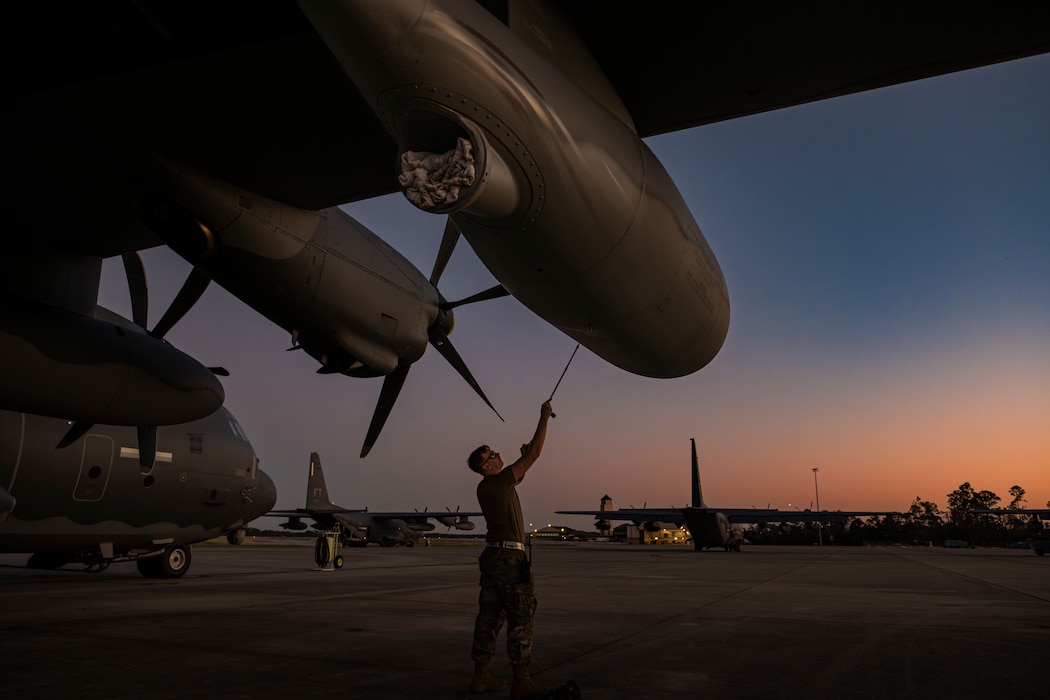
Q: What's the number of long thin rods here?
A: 1